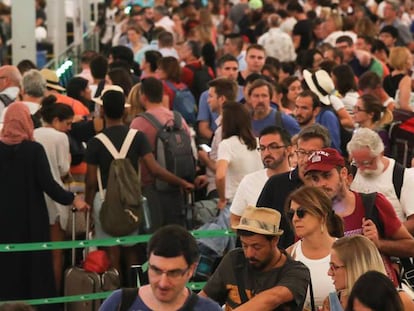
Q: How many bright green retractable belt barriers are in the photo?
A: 2